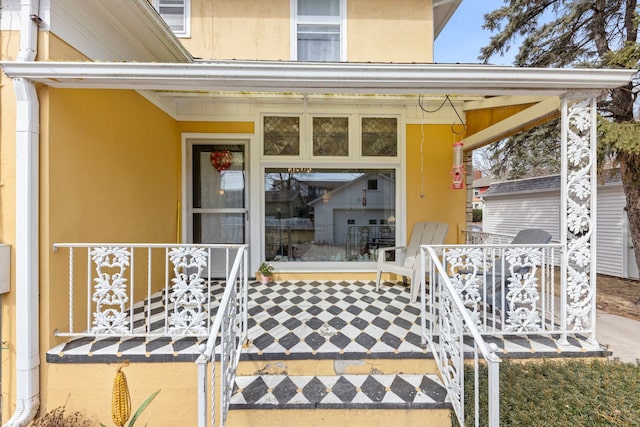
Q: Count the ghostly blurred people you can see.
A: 0